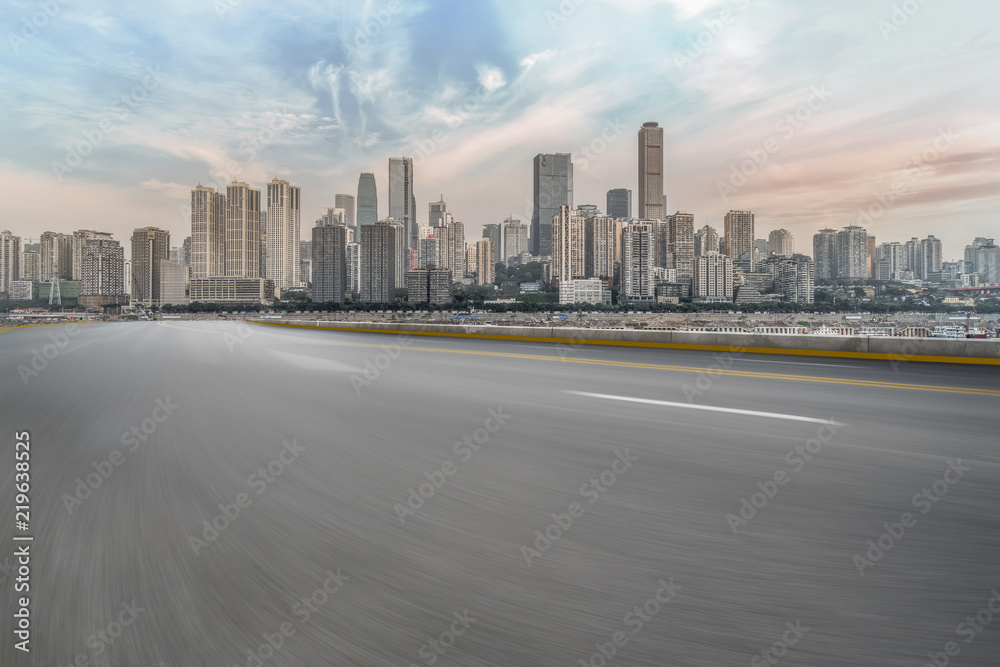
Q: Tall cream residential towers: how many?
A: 3